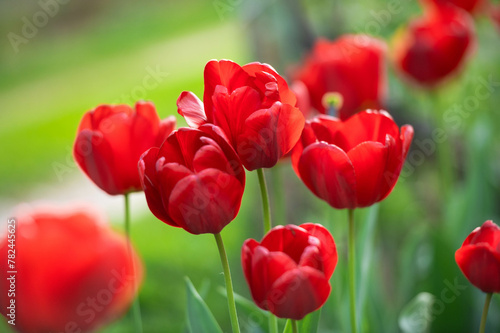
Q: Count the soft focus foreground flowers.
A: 1